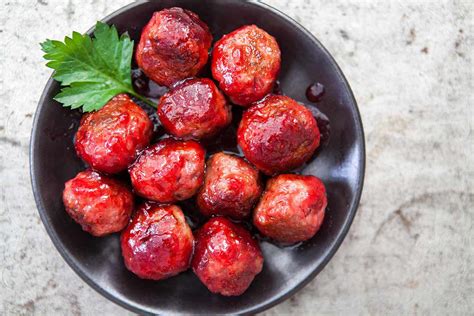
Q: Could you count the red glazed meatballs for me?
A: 11